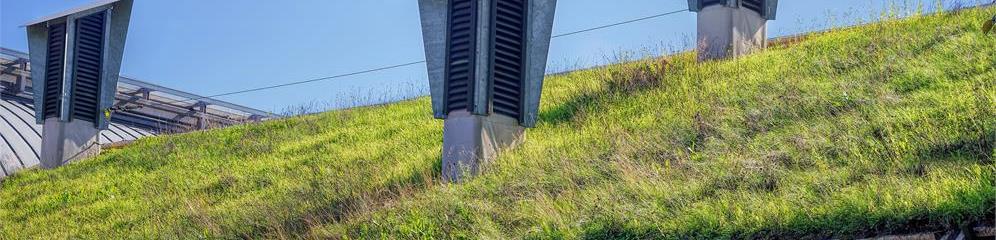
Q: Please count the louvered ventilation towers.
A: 3